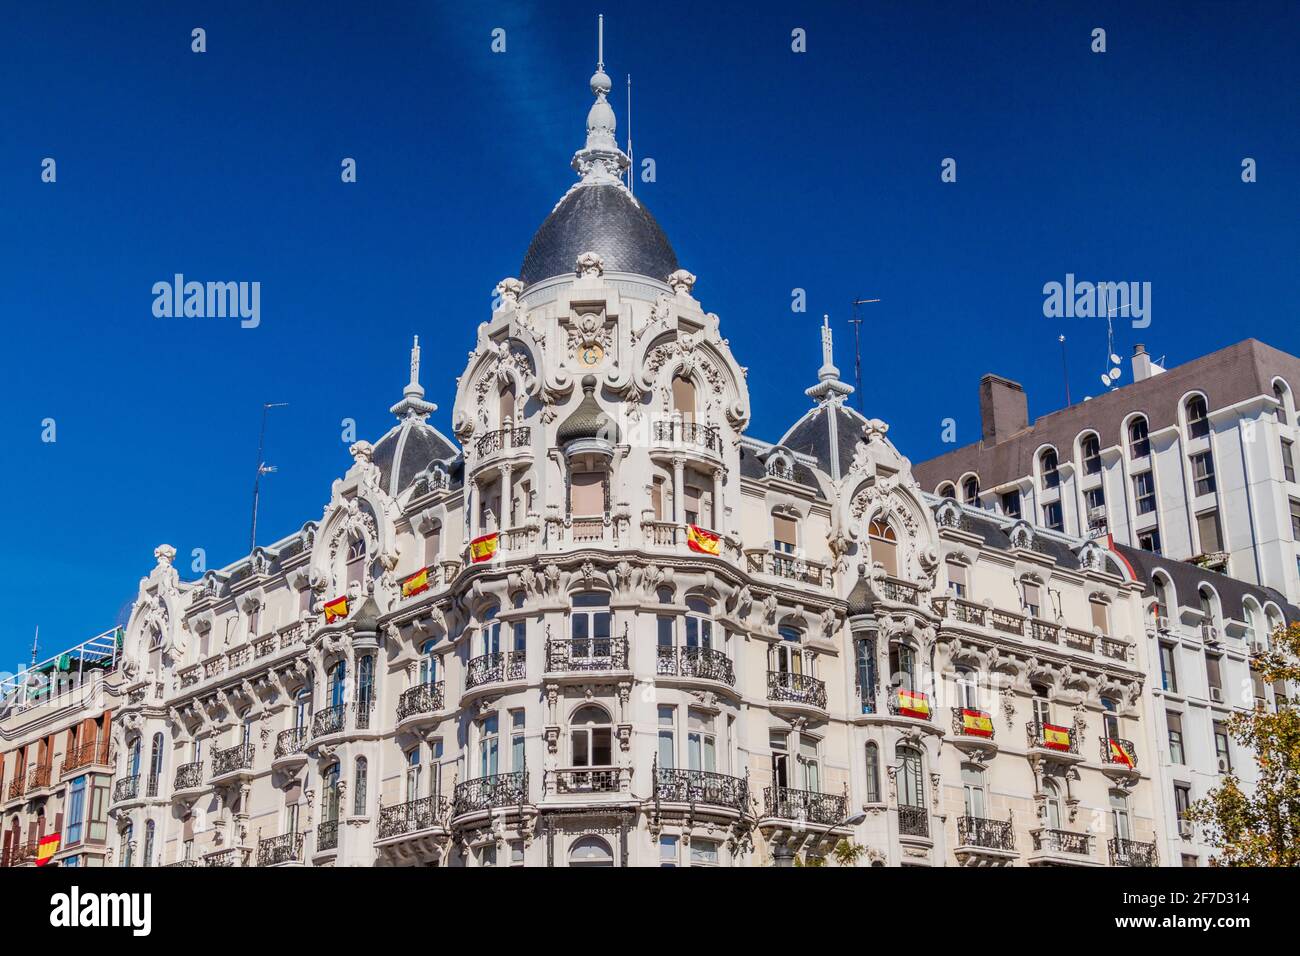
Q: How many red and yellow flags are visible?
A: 9